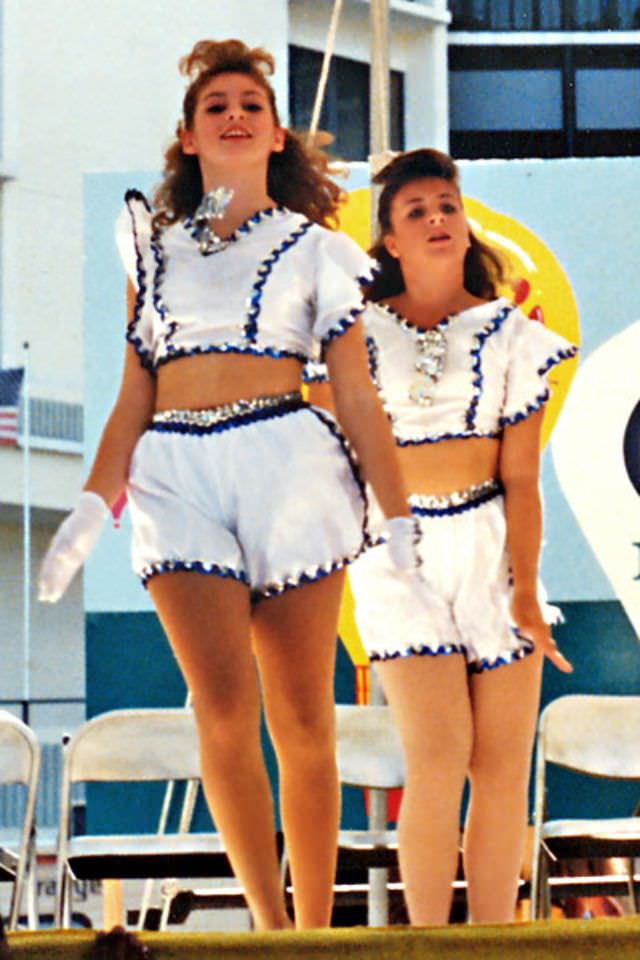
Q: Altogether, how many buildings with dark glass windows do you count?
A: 1